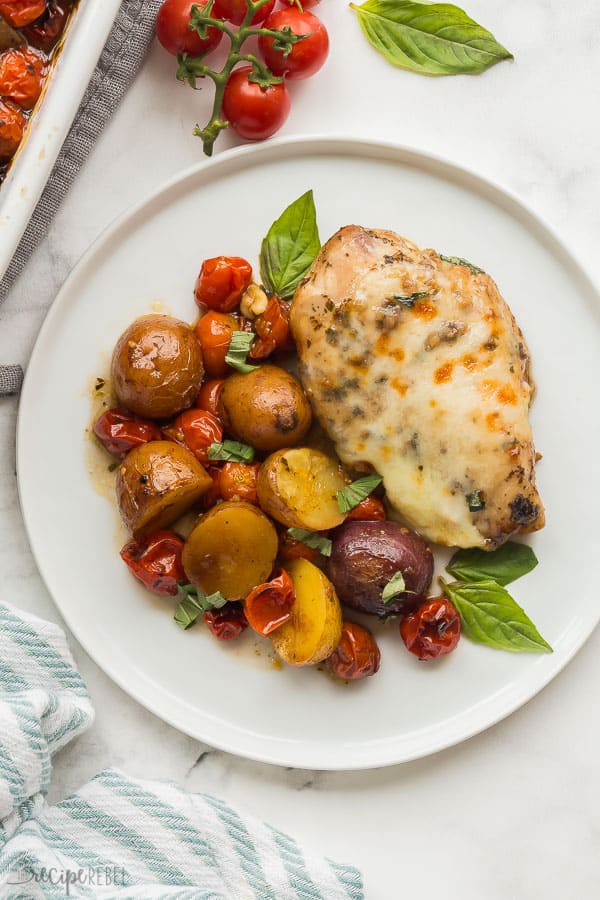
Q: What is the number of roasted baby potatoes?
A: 7